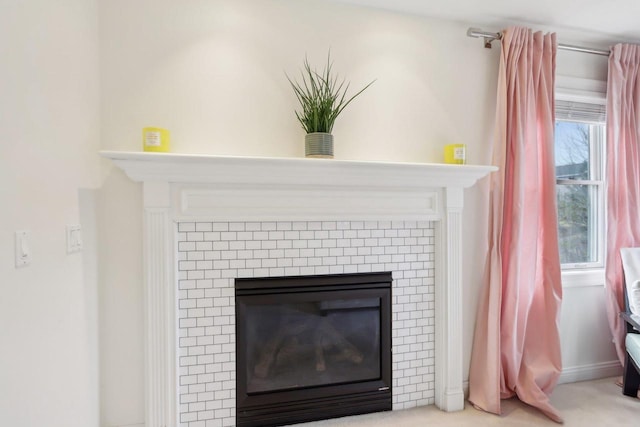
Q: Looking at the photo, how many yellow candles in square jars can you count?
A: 2